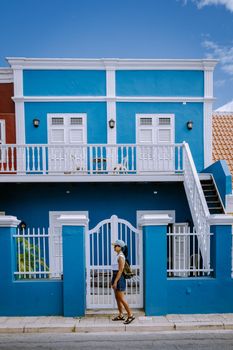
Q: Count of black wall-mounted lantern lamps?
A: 3